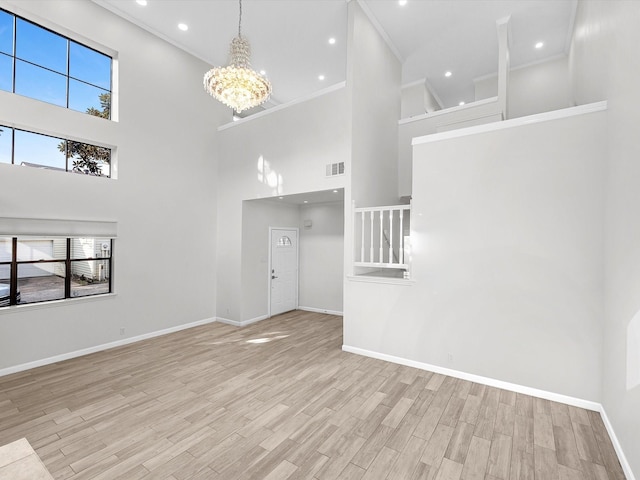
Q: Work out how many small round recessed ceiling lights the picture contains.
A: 12